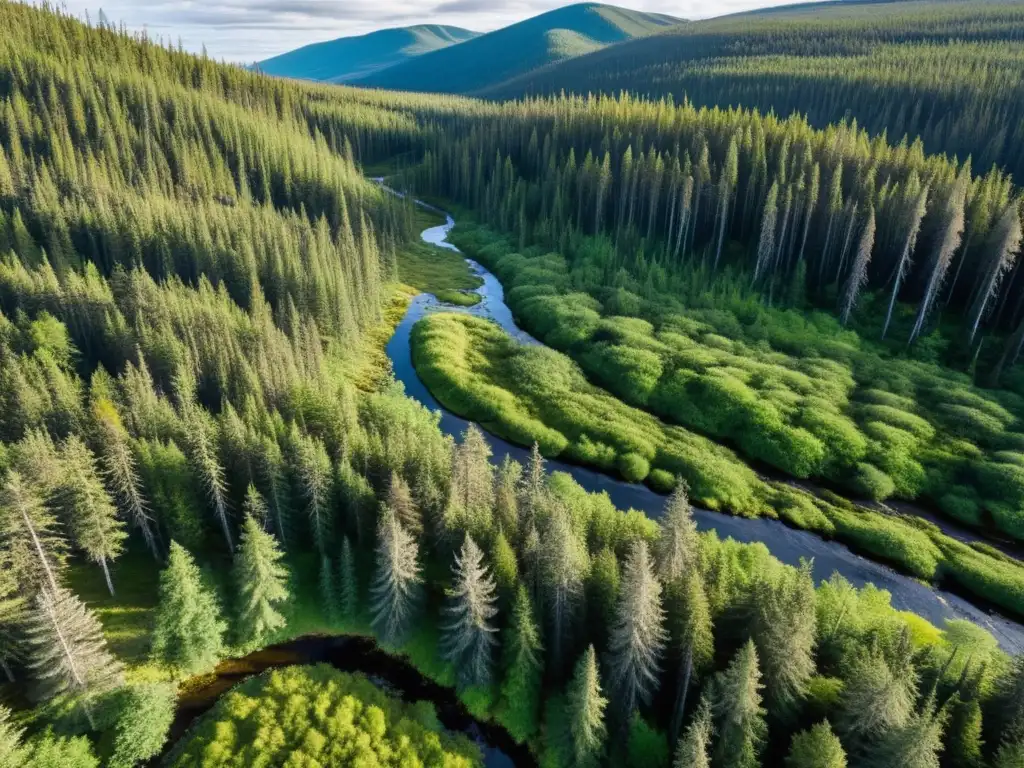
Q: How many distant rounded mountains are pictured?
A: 2